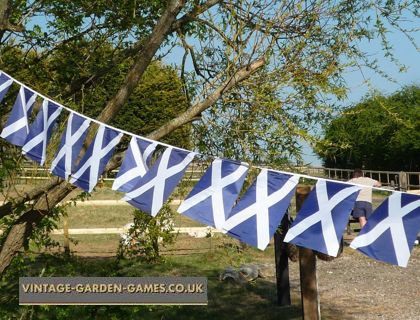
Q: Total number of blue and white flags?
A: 11